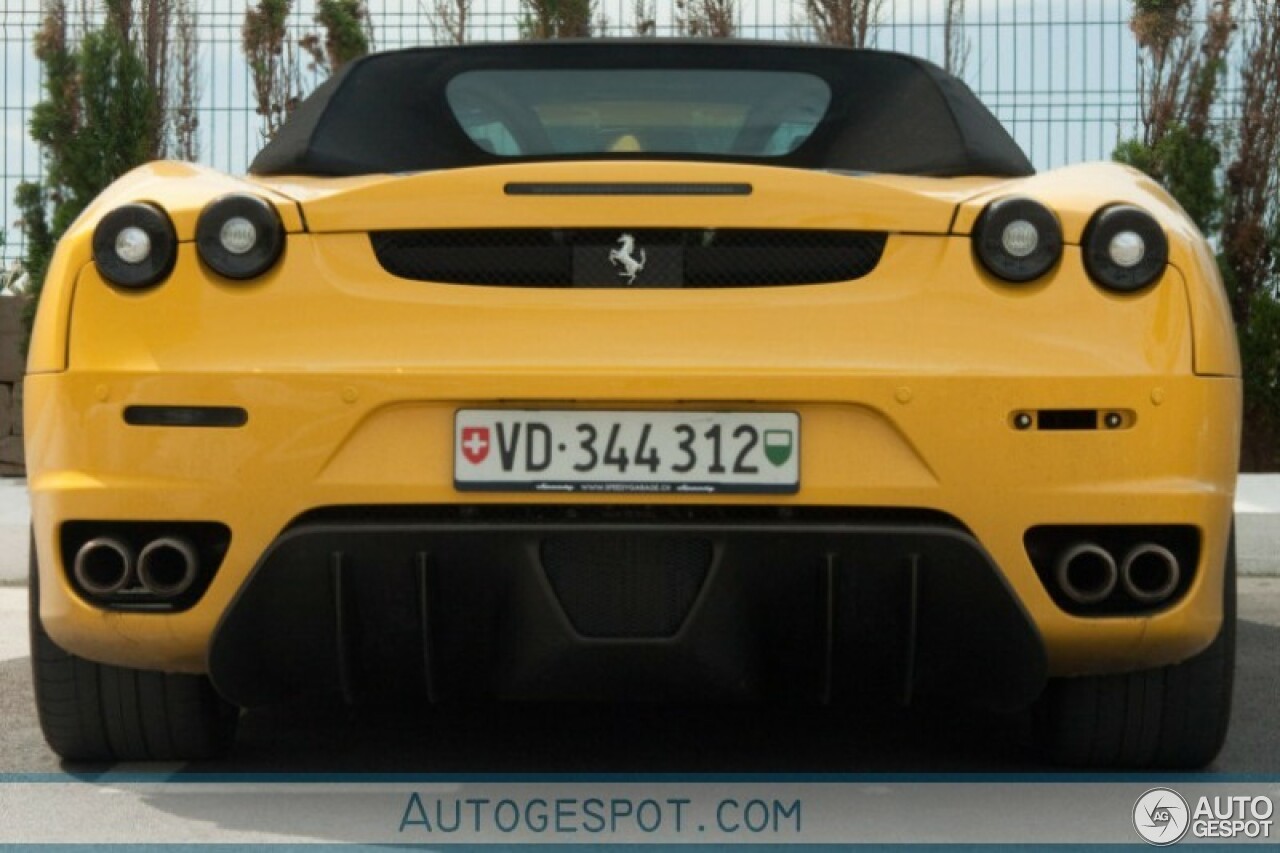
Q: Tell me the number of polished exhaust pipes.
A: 4